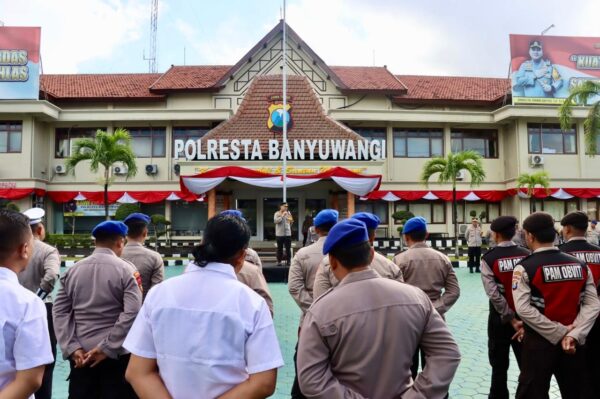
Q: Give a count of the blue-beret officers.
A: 7